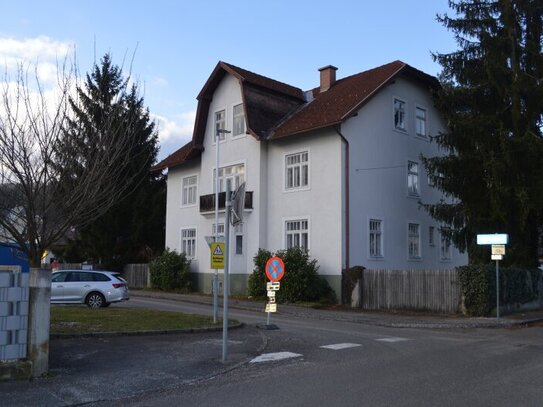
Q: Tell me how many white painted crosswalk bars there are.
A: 3